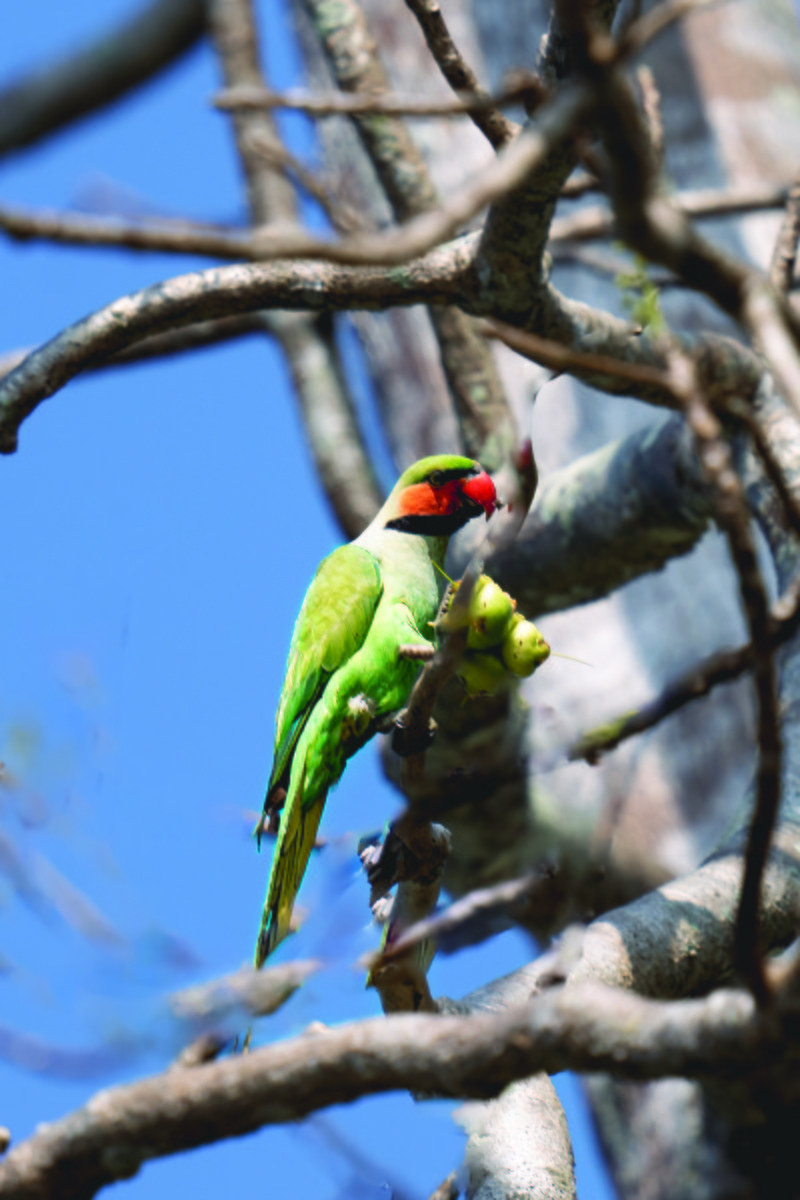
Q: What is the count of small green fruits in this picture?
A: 3